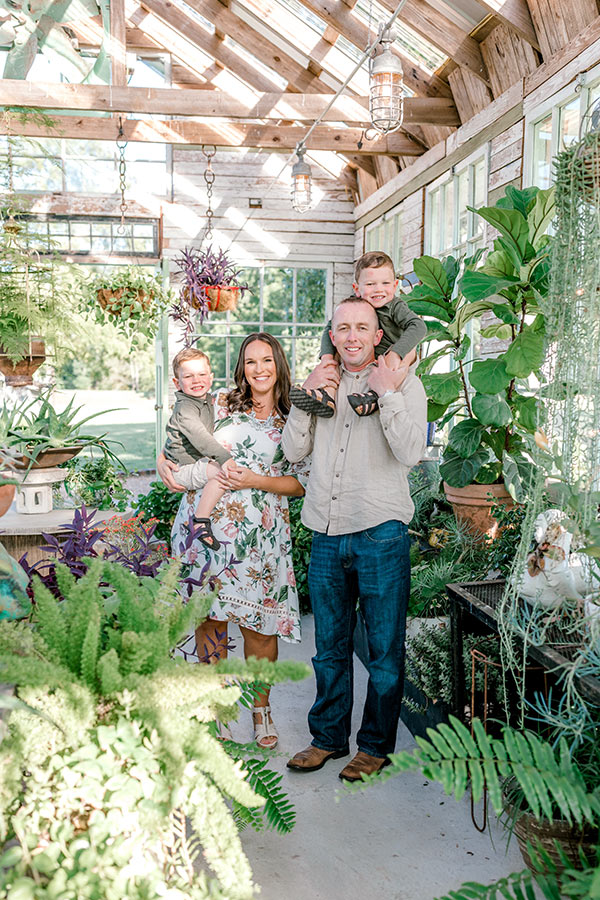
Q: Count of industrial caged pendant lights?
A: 2